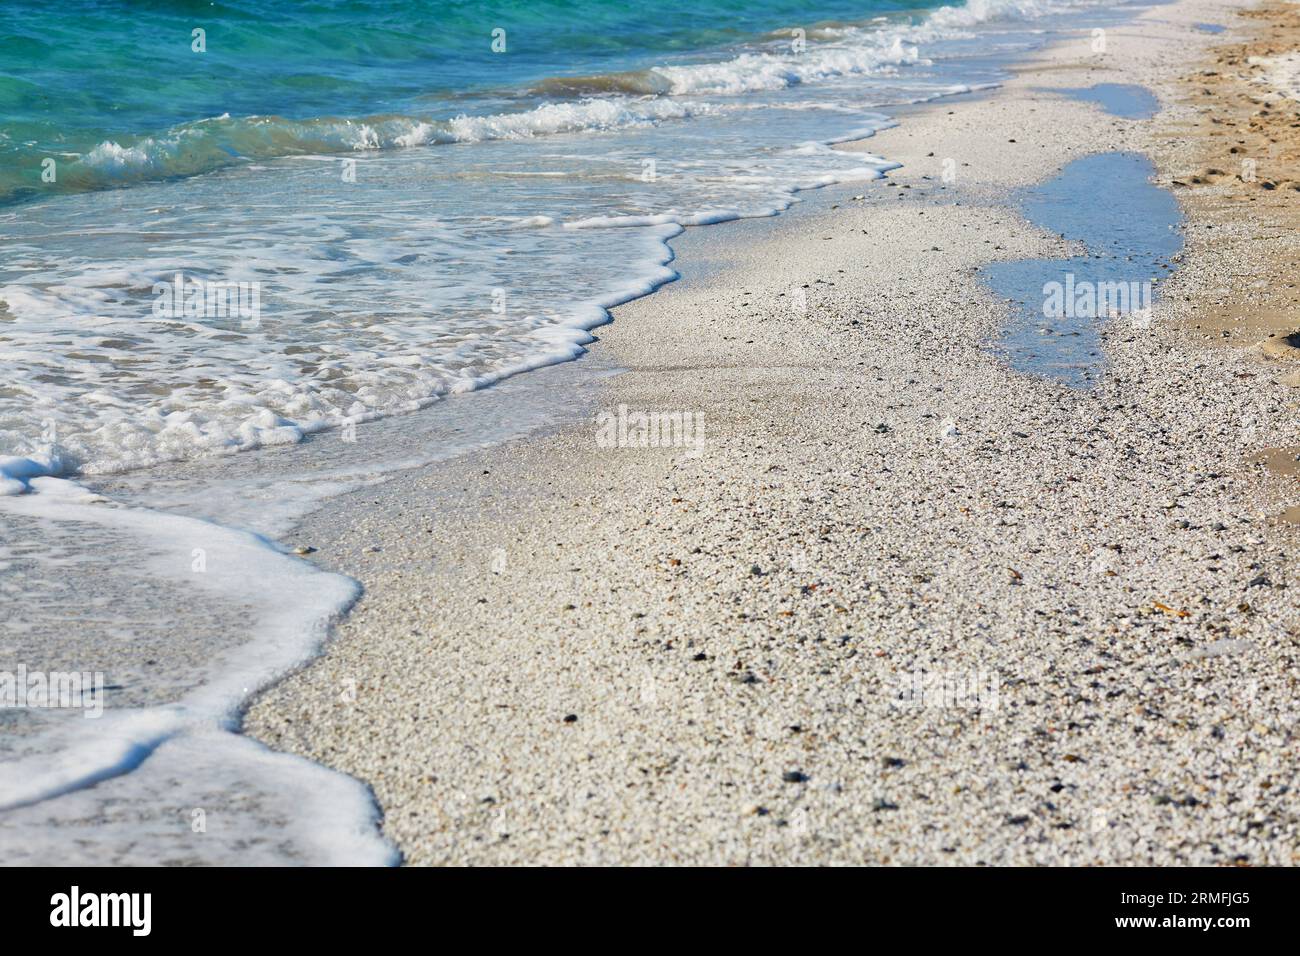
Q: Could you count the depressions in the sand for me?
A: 3